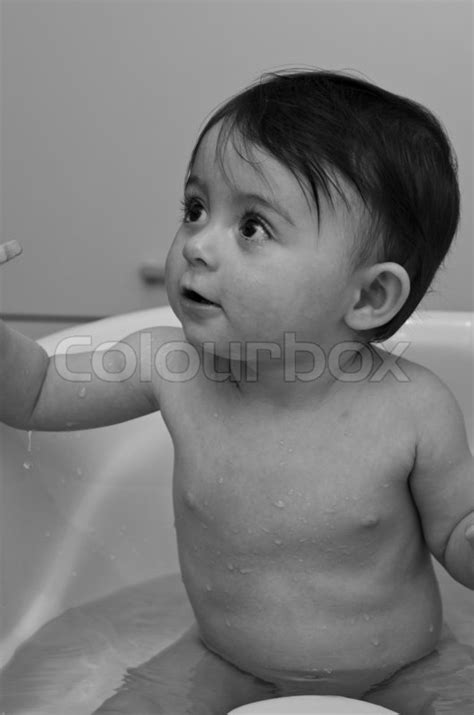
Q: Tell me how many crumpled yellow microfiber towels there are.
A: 0